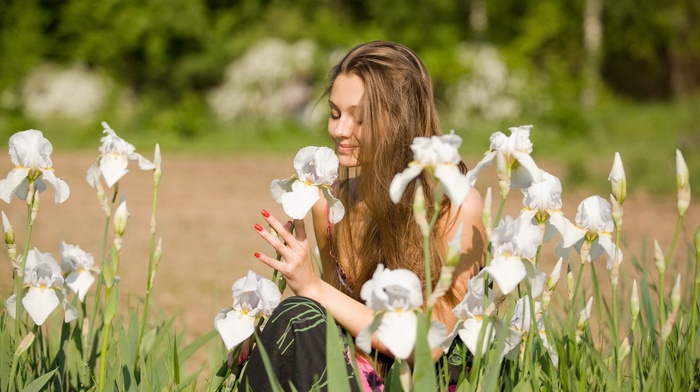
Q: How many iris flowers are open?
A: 14